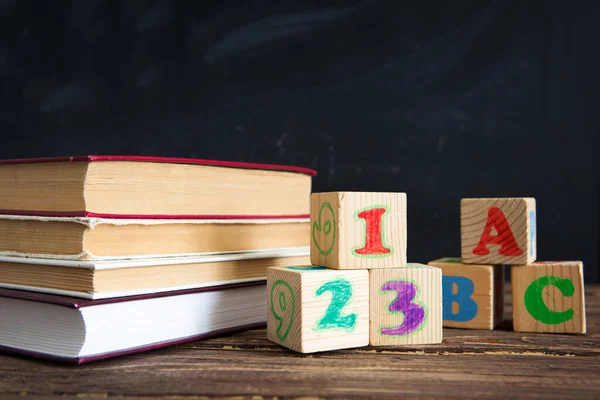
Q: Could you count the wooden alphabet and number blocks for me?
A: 6